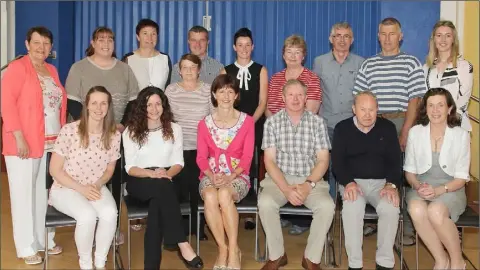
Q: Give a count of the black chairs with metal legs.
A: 6